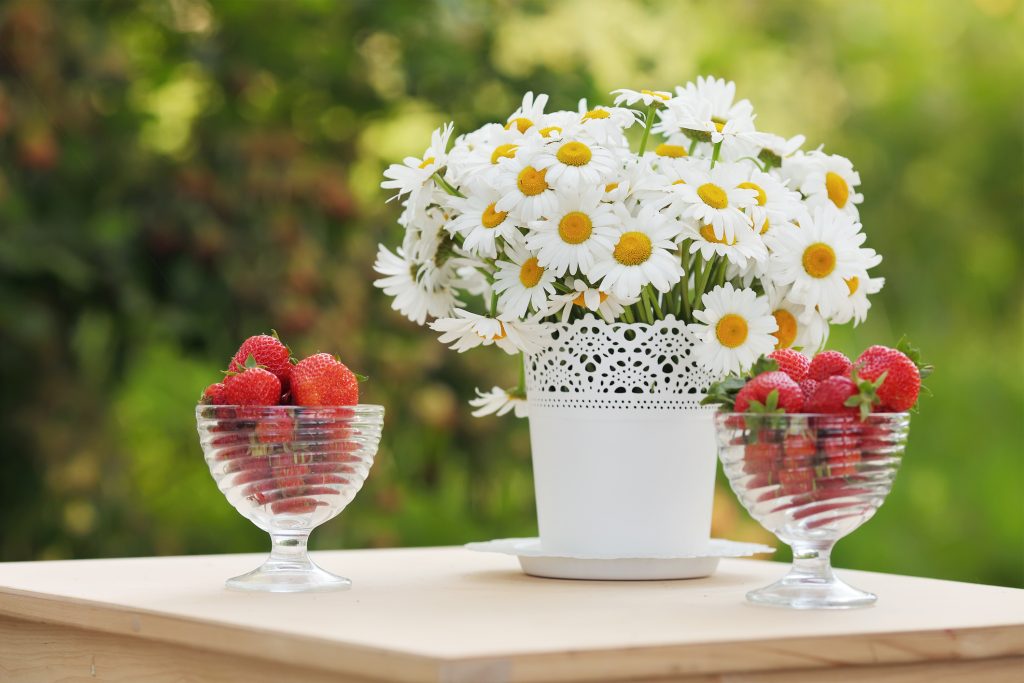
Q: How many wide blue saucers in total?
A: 0